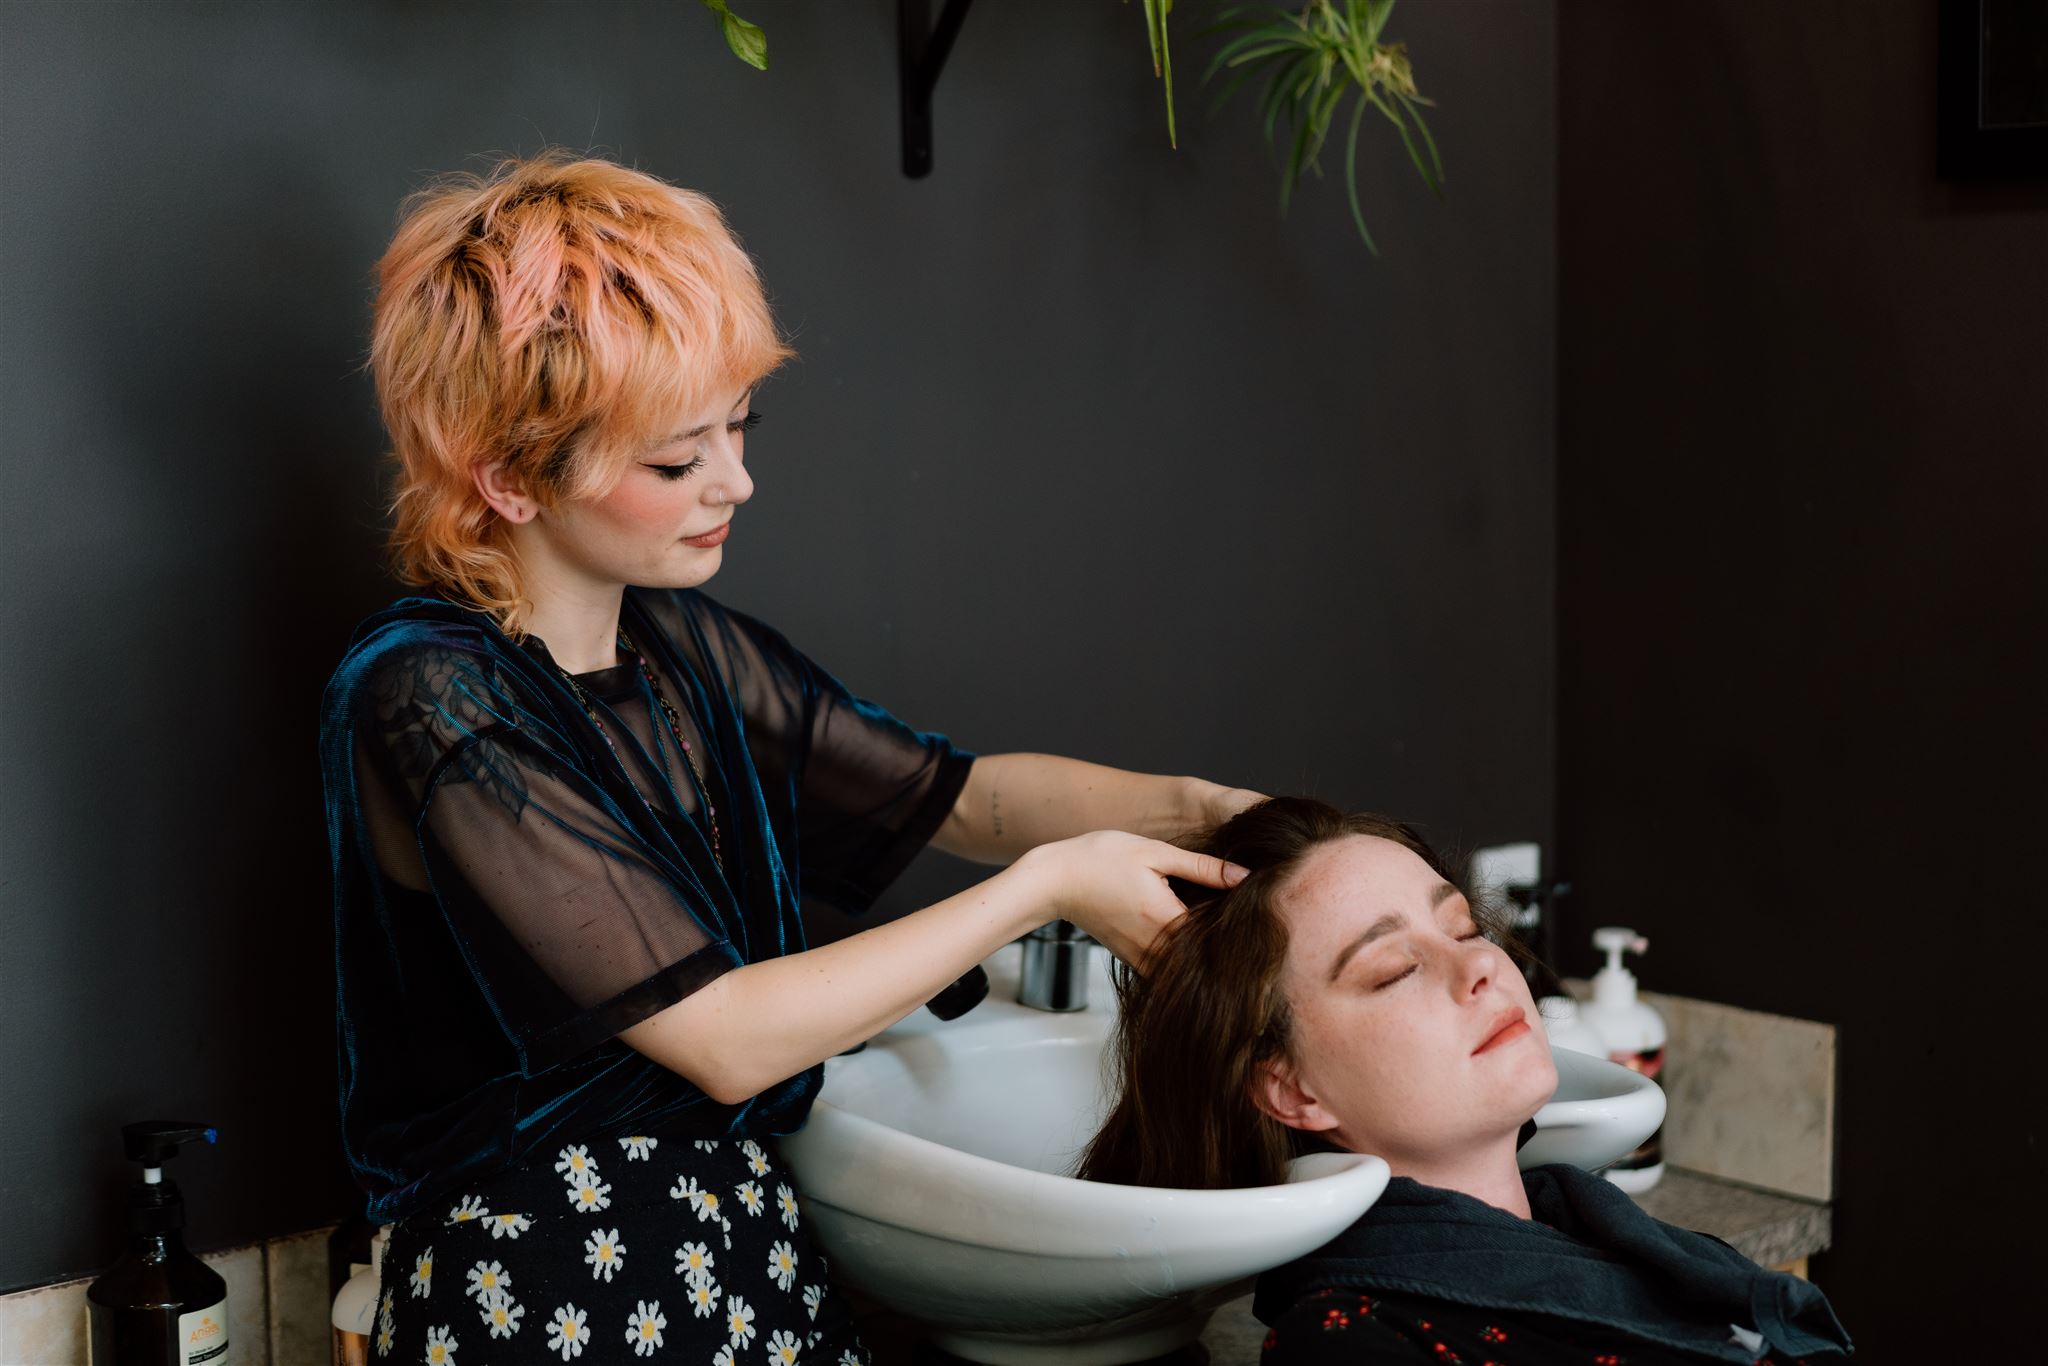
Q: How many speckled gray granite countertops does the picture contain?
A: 1